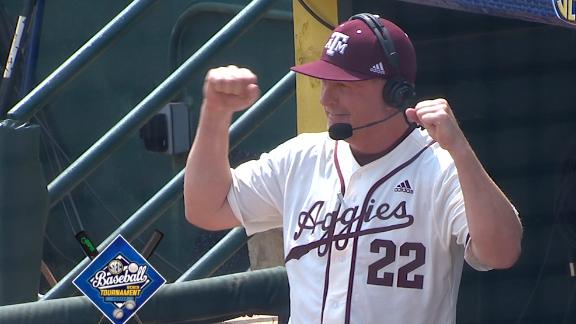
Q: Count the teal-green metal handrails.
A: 4